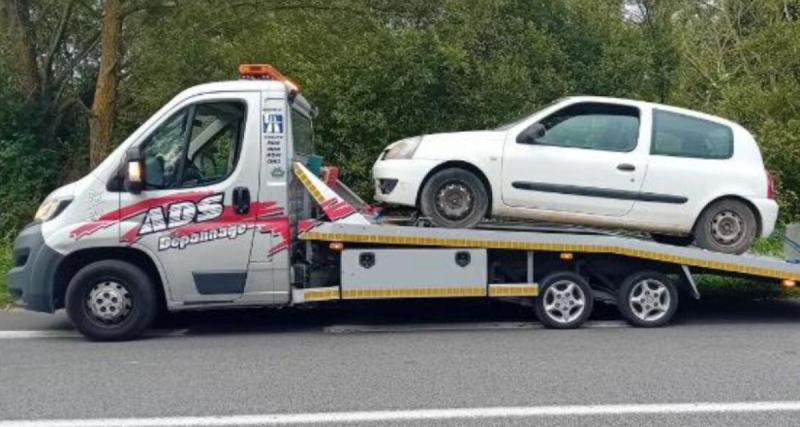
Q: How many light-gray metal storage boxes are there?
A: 1